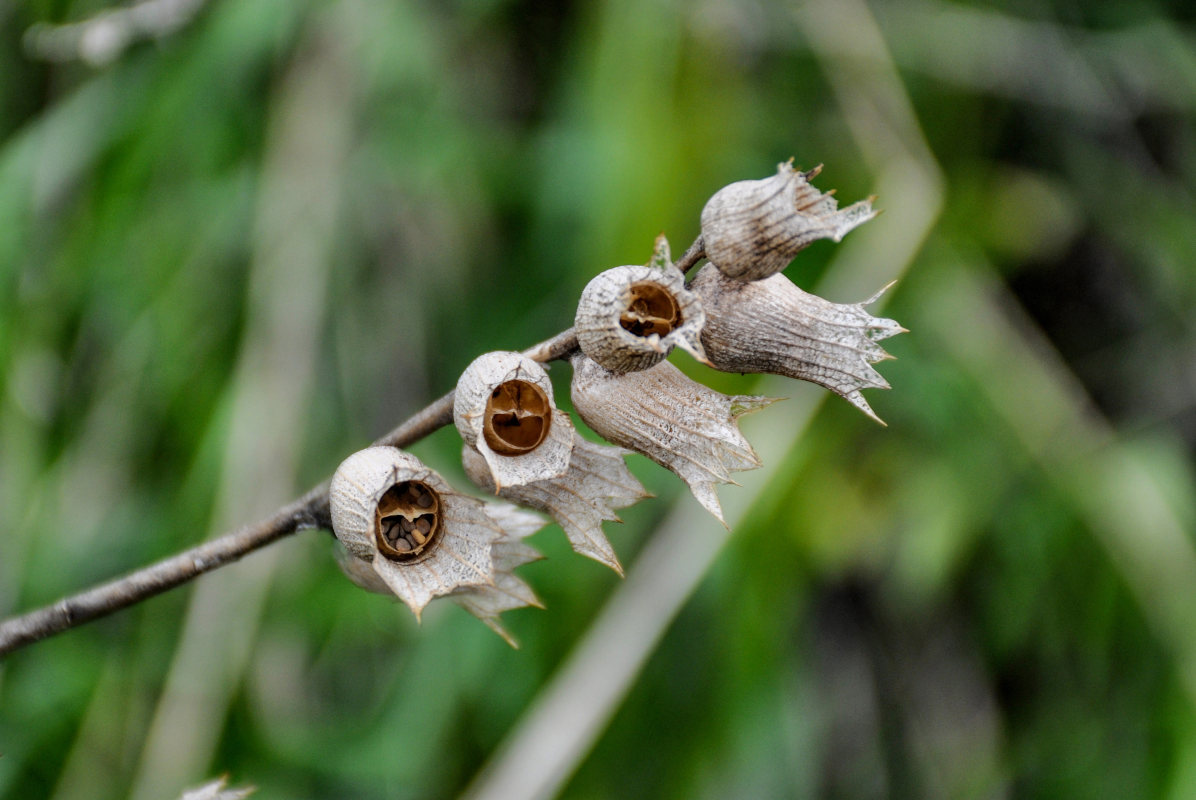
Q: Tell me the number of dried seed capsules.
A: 8